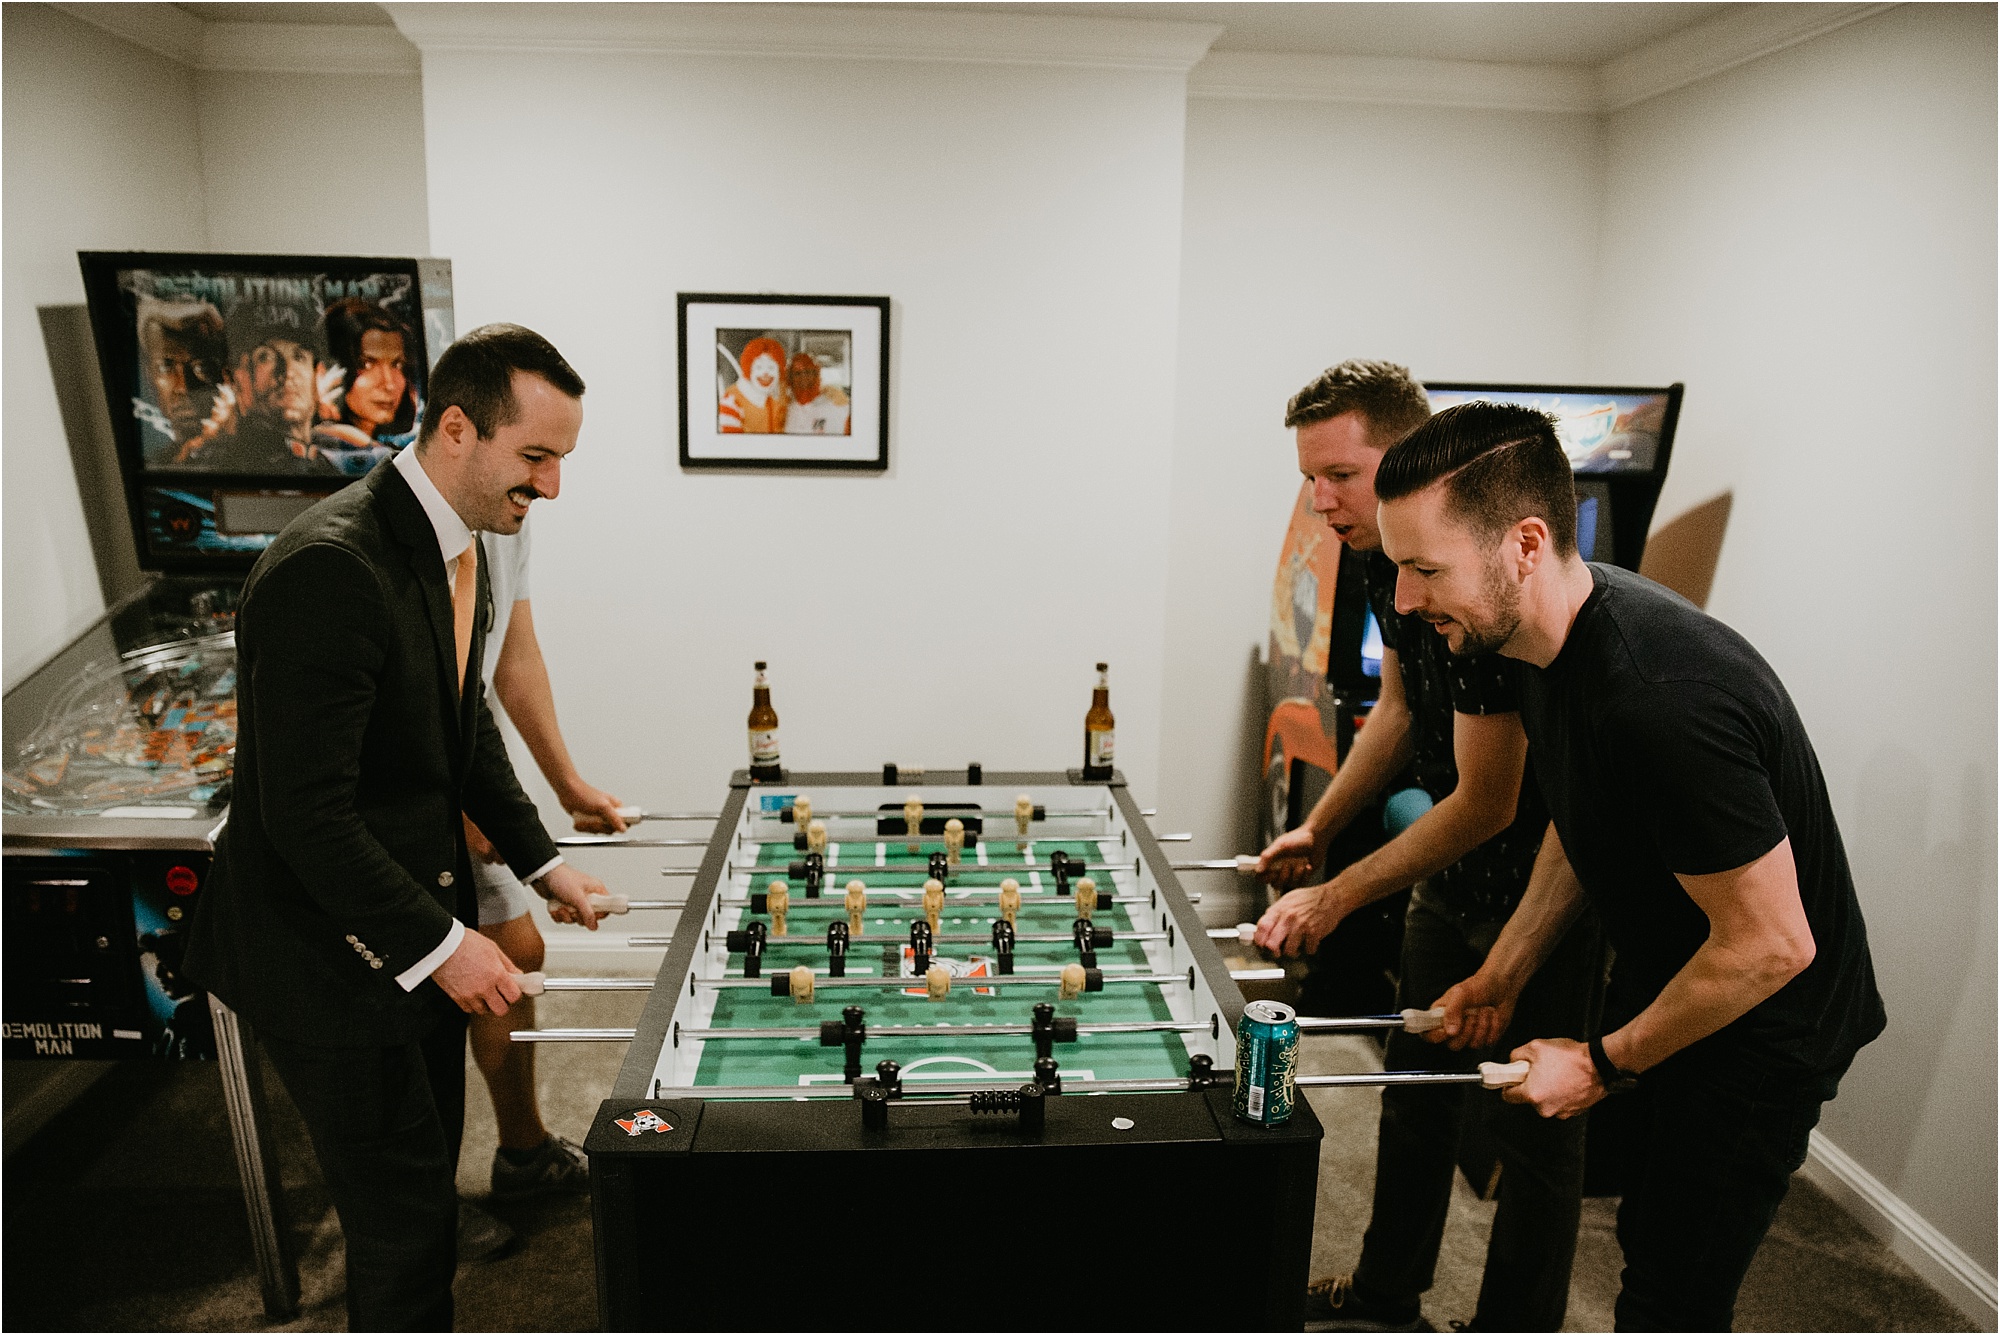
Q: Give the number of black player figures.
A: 13